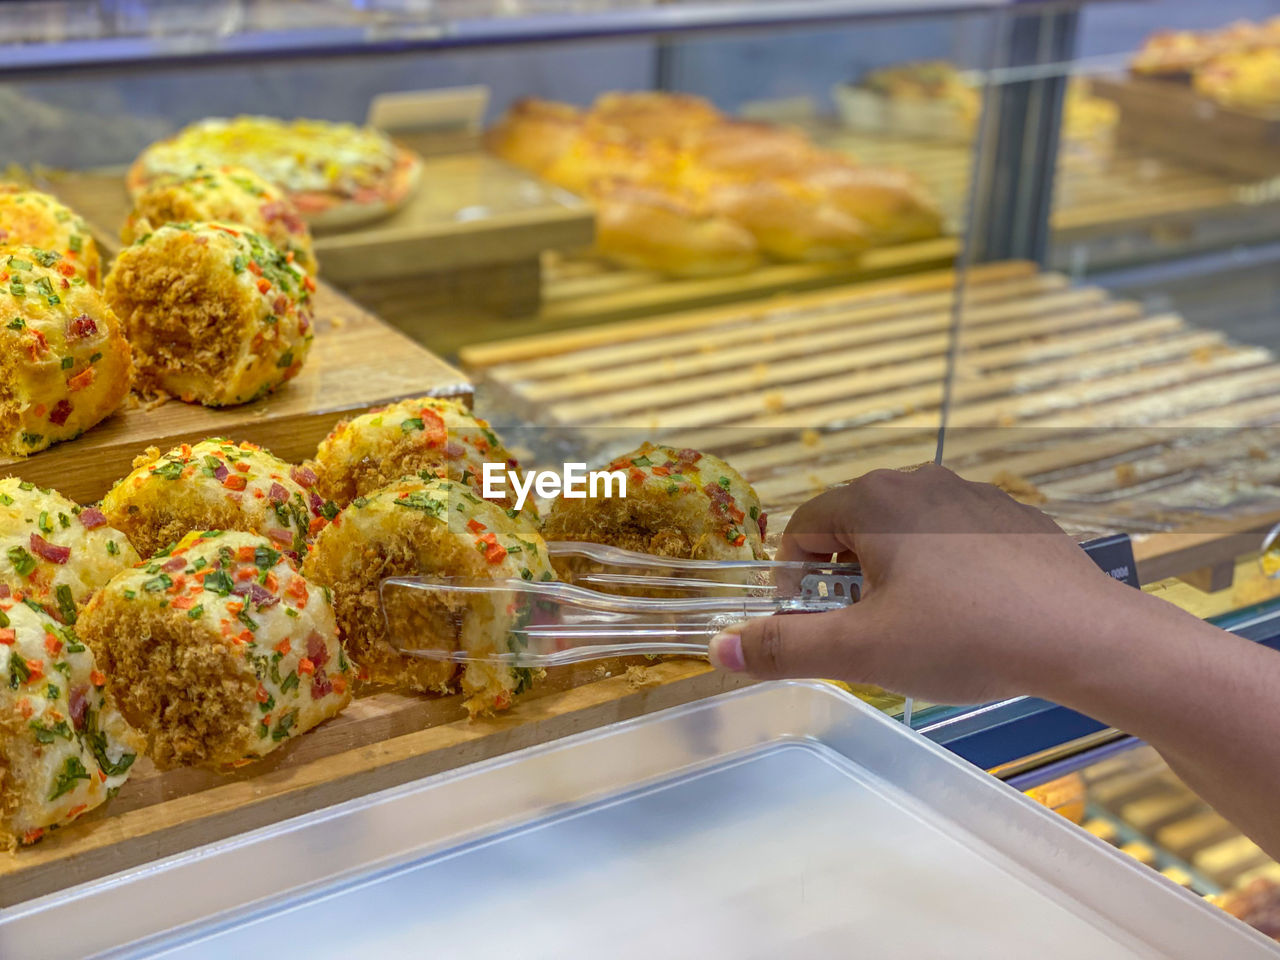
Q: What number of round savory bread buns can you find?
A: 11